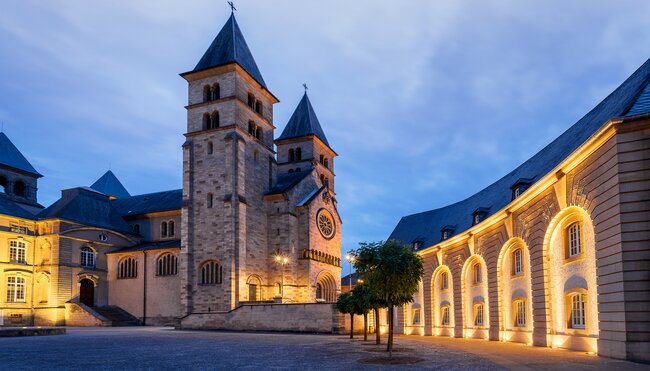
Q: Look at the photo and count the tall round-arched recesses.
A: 5